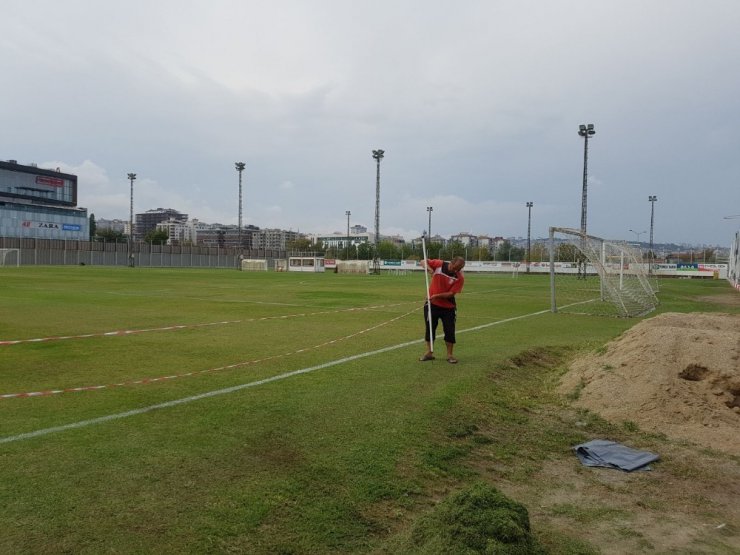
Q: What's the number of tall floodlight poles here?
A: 8